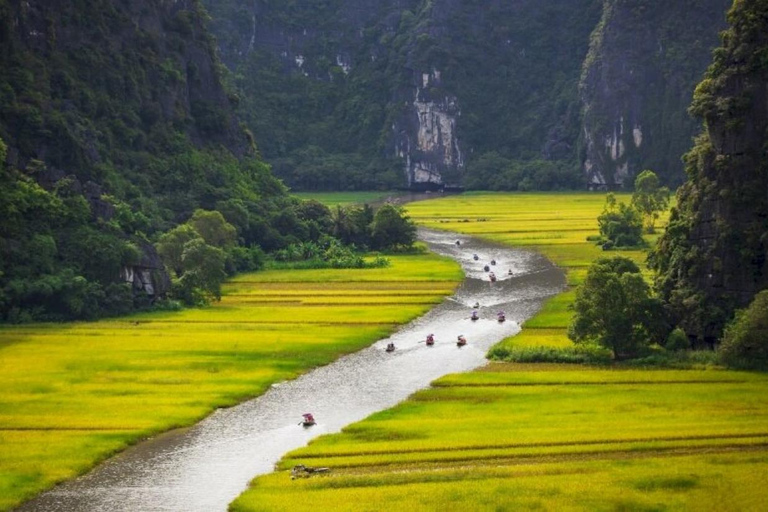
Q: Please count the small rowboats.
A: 13